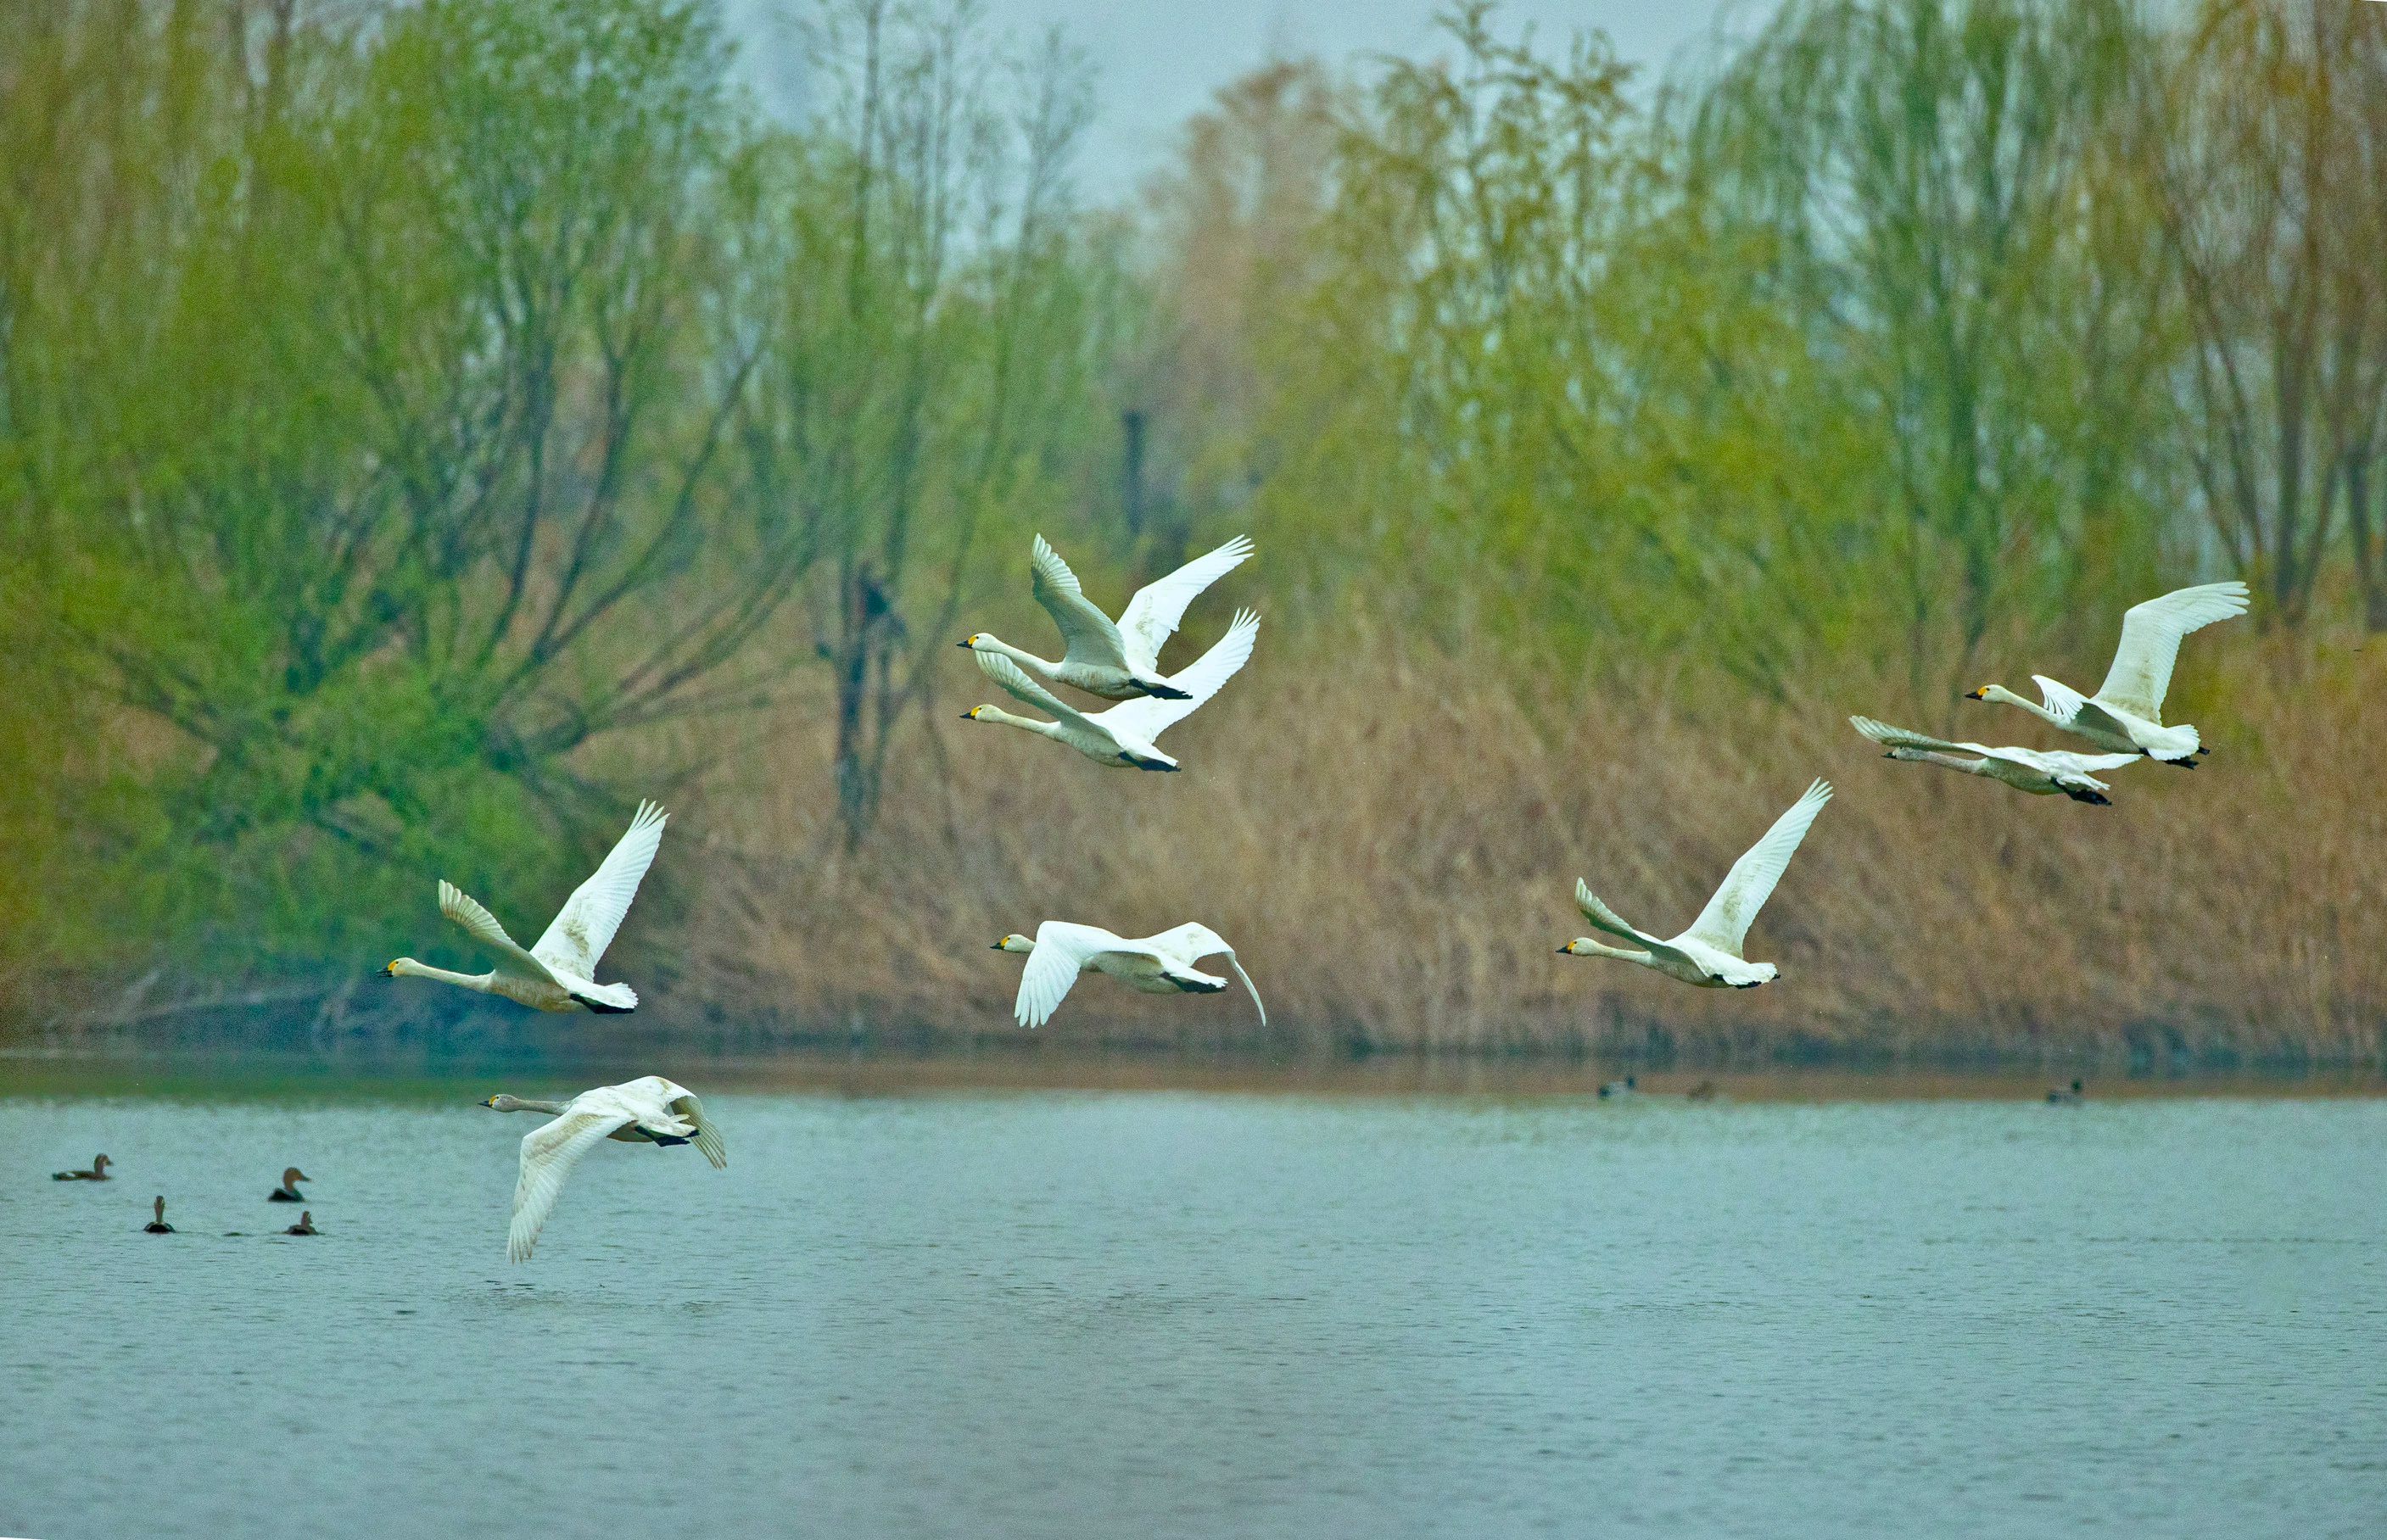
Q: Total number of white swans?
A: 8